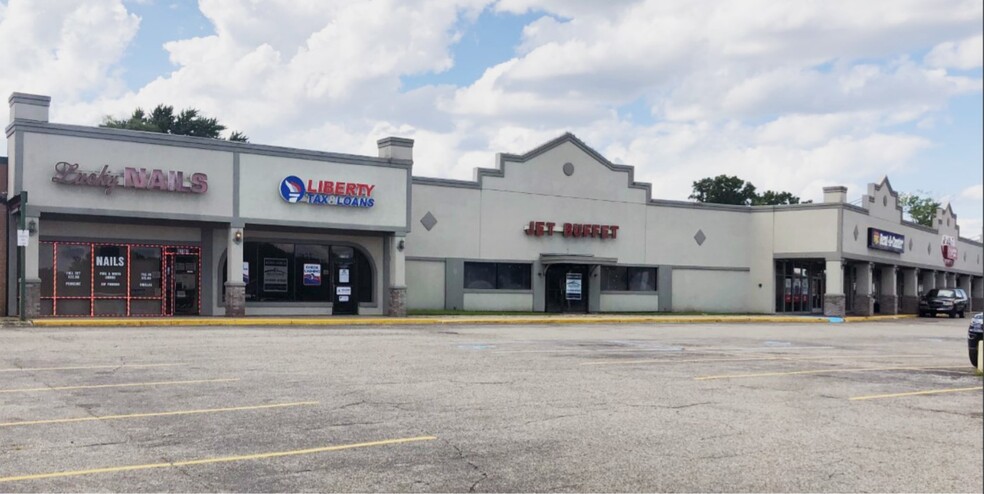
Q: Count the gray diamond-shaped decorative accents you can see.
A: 7